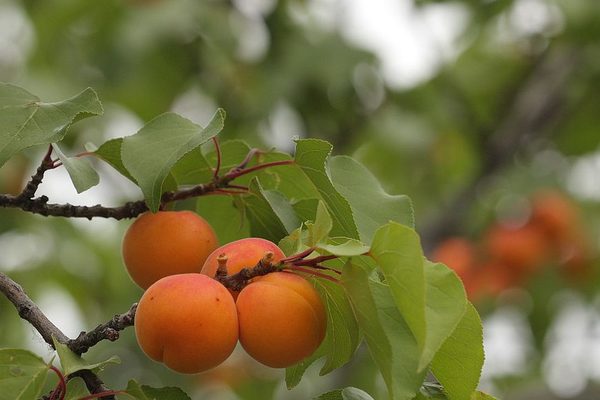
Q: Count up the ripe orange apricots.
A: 4